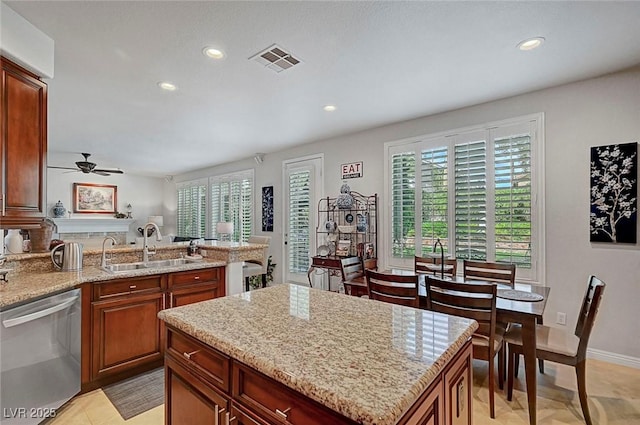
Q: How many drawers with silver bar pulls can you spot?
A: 4